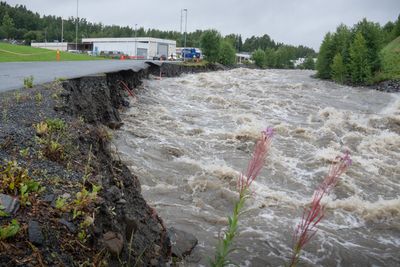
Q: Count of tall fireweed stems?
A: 2